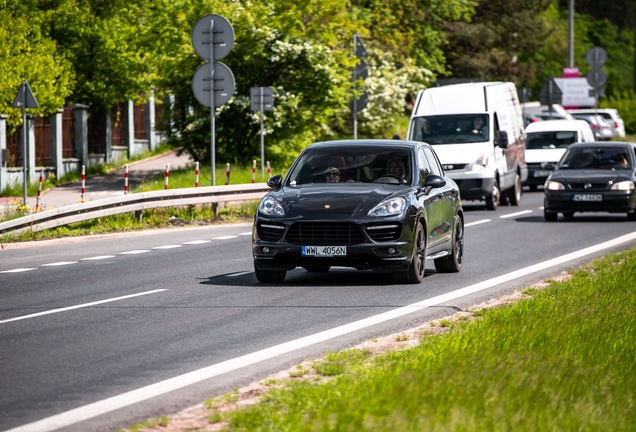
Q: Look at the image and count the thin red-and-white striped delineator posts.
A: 8